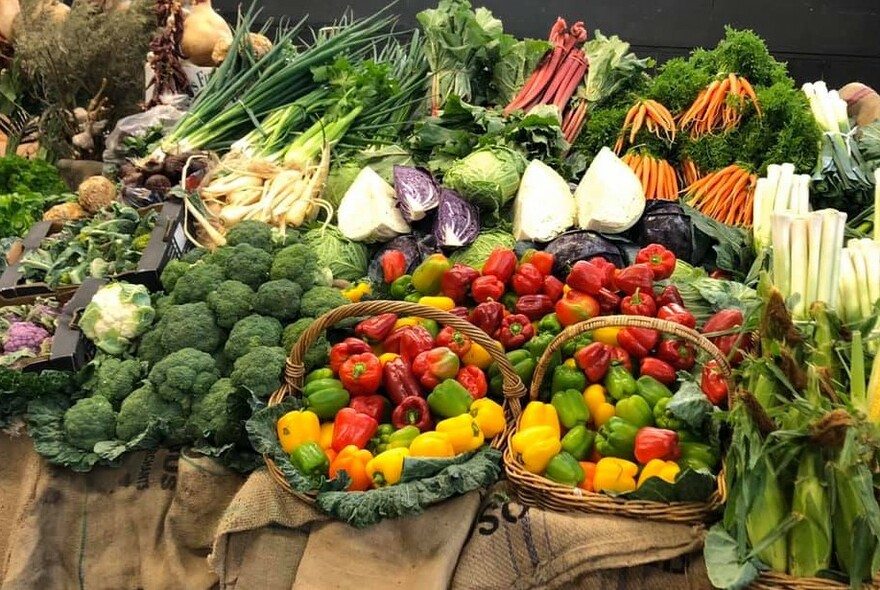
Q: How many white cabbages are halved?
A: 3